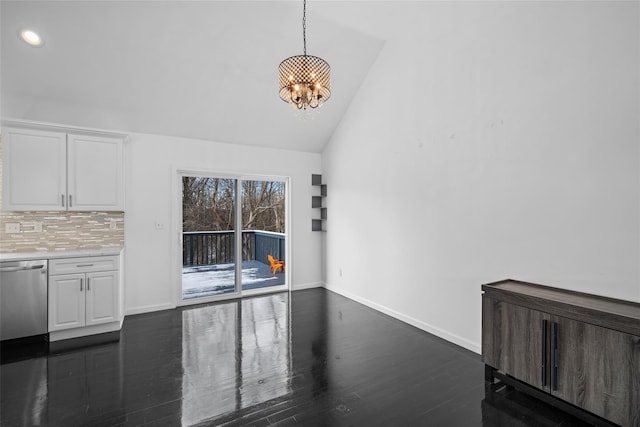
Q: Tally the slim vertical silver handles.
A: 4